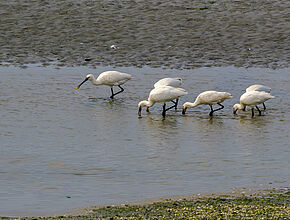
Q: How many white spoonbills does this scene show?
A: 6